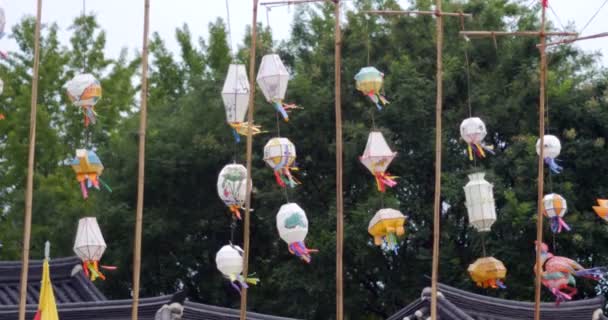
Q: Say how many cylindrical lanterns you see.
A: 1